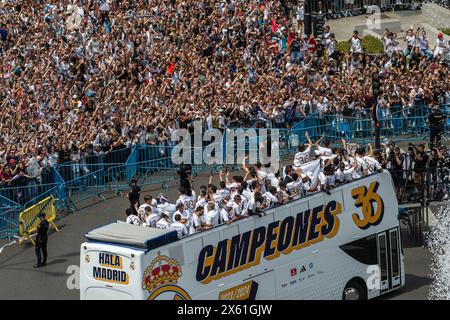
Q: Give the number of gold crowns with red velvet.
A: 1